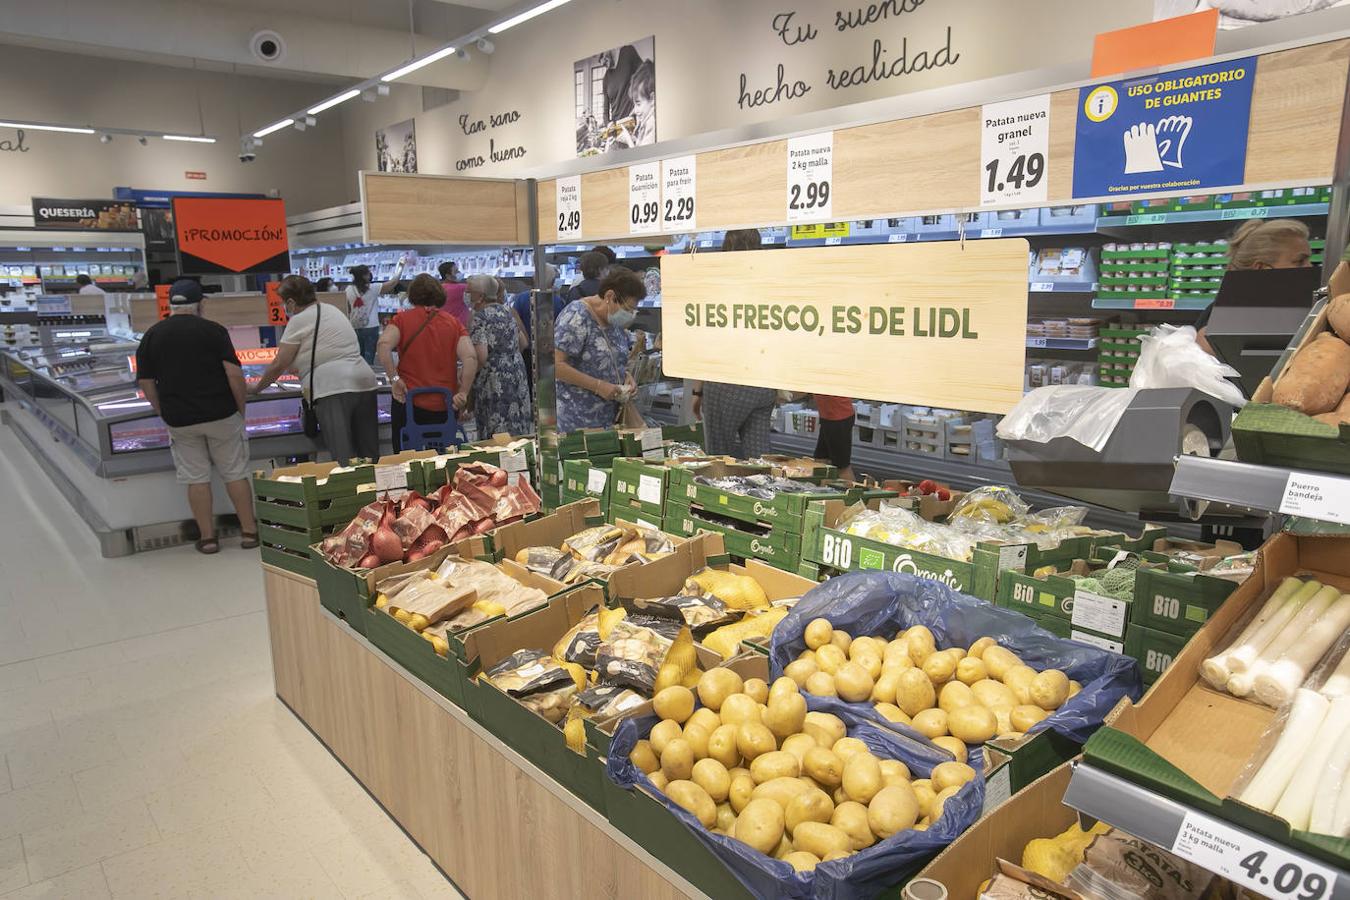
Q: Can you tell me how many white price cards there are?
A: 7